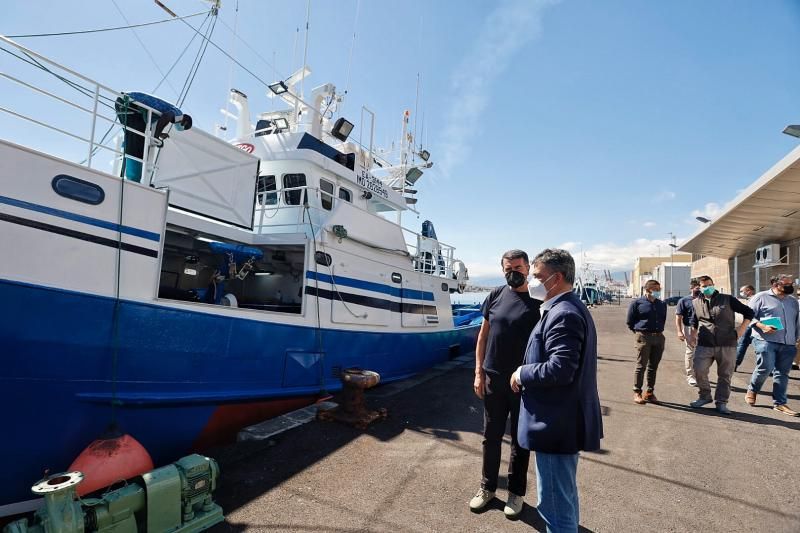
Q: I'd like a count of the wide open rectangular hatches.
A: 1